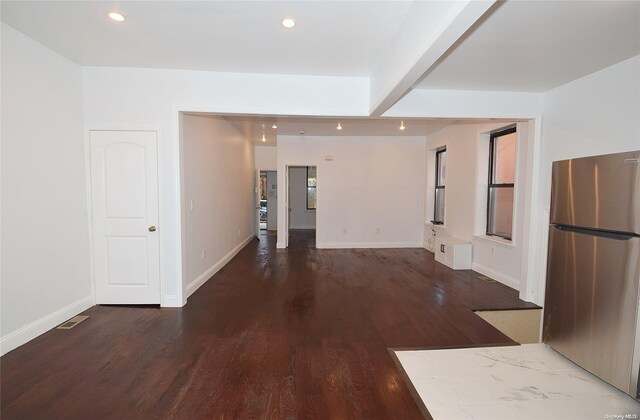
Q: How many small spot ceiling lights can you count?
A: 6